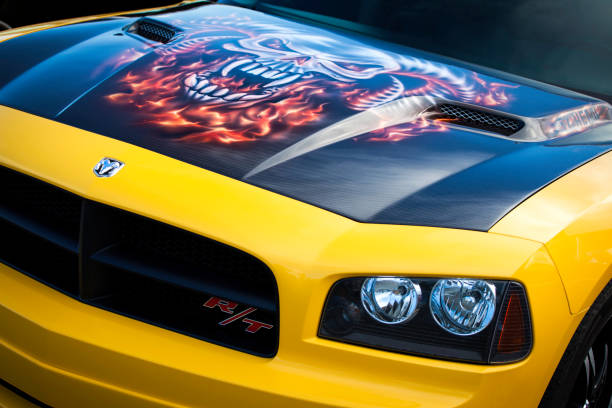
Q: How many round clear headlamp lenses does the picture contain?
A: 2